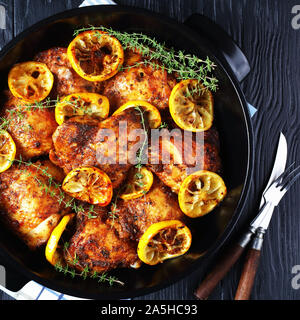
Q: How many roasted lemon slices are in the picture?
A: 11